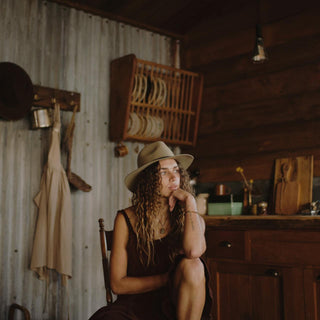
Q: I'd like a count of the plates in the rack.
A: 12